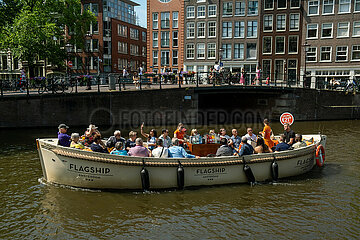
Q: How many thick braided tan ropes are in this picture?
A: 1